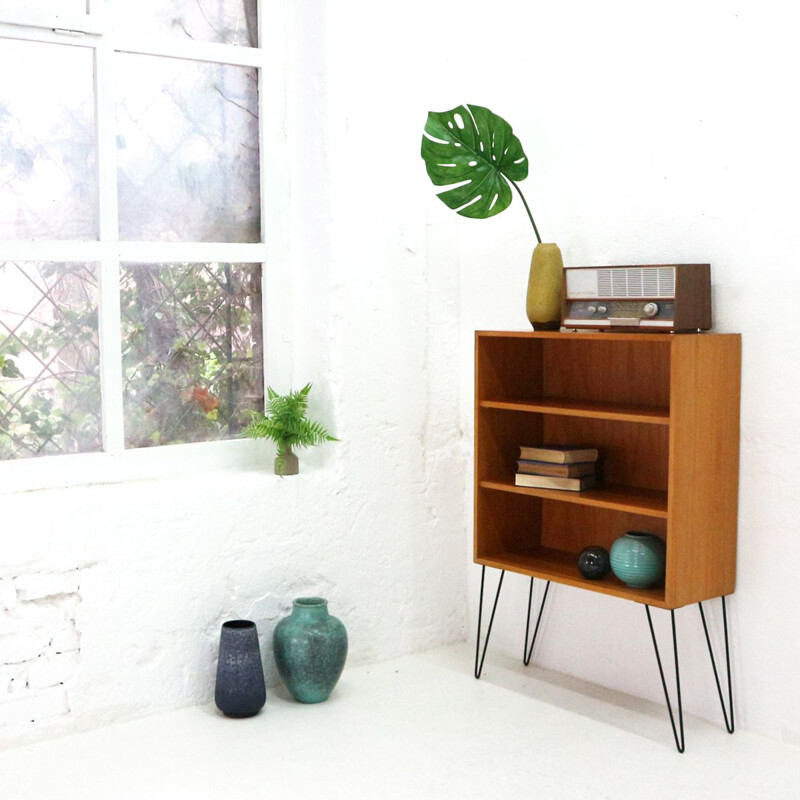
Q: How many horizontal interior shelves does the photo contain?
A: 2